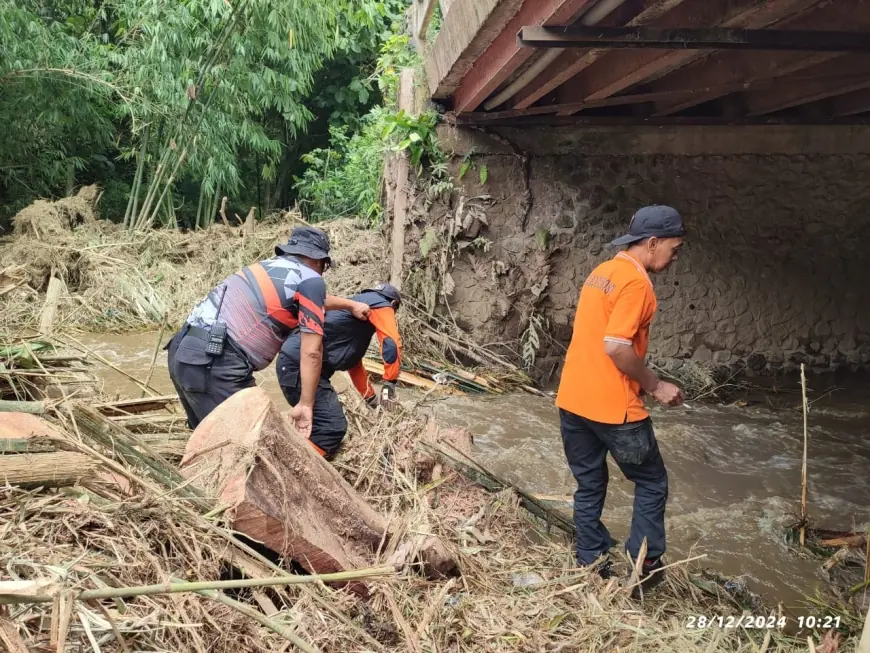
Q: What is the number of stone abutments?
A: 1